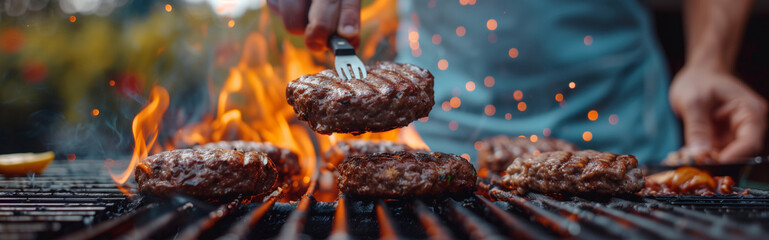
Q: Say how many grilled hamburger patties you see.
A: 7